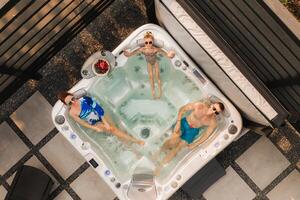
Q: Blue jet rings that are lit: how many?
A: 3